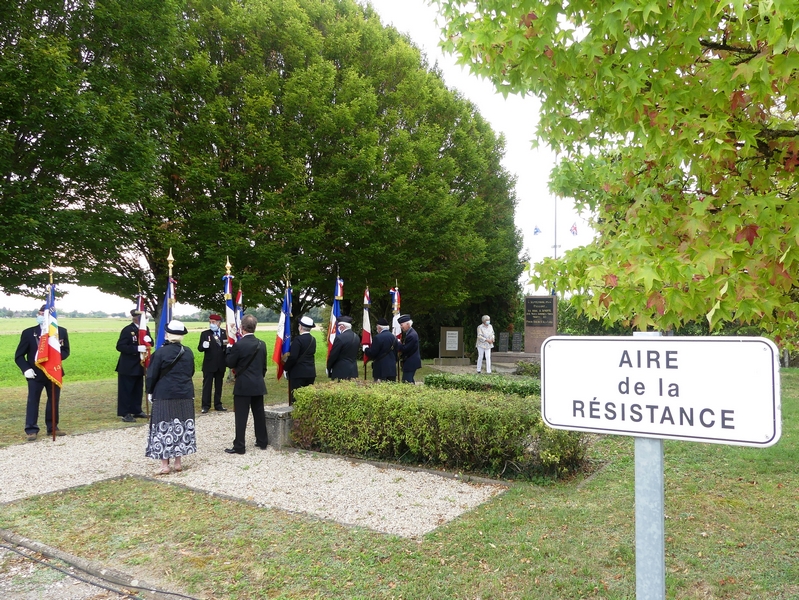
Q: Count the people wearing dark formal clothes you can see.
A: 9